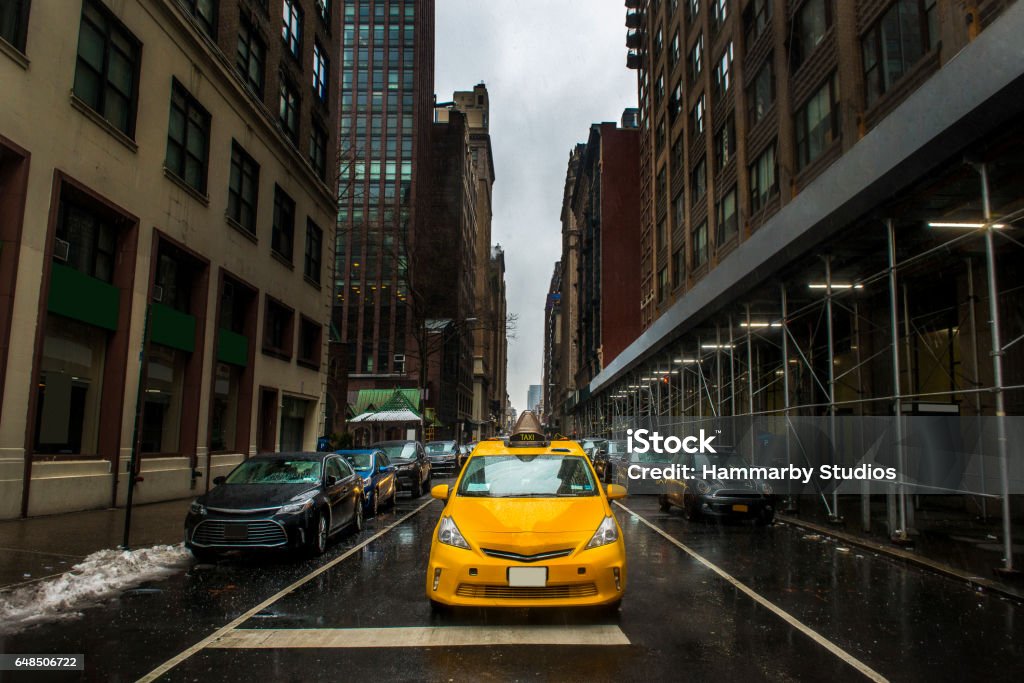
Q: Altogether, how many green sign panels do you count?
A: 3